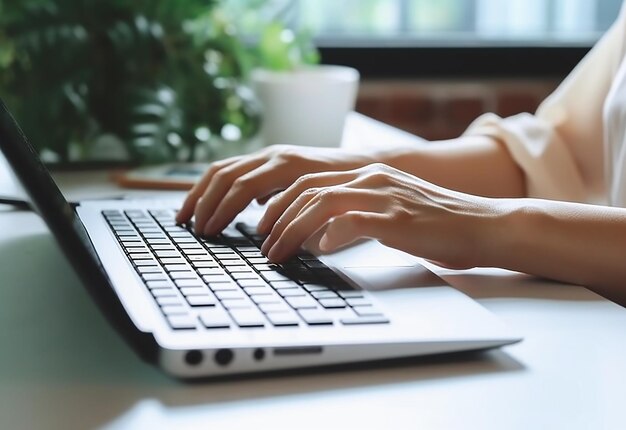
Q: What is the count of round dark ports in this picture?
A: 3